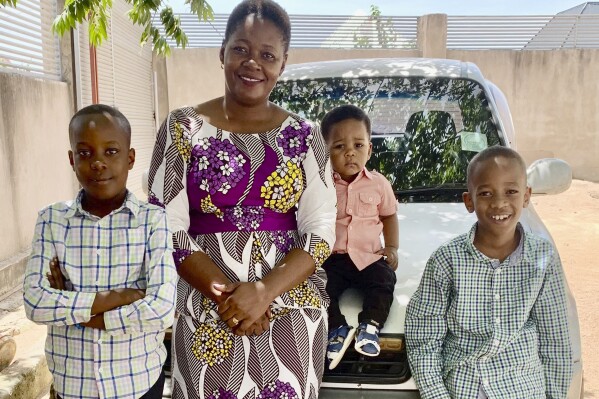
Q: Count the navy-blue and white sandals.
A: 2